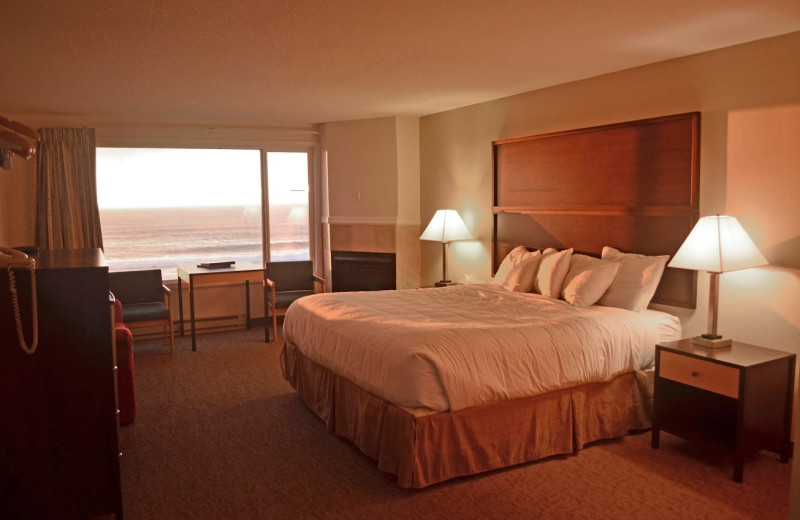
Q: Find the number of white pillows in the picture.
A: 4